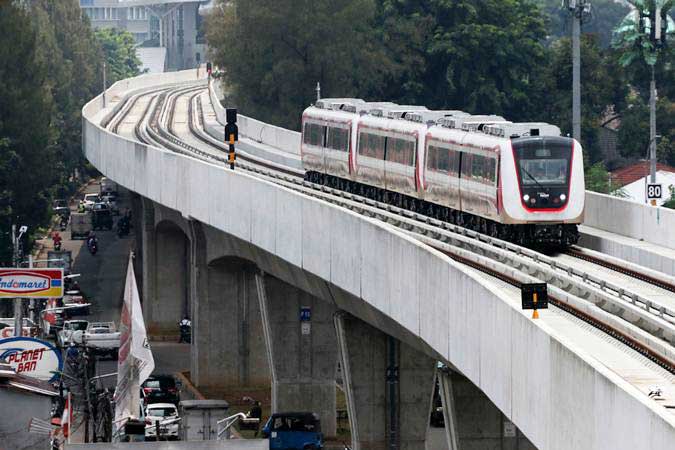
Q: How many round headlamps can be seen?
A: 2